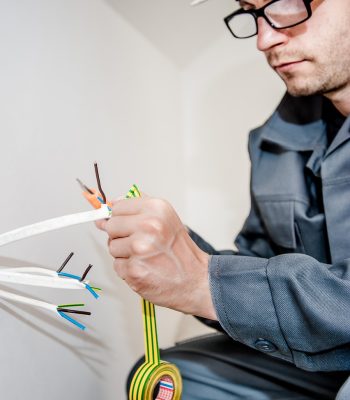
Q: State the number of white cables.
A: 4